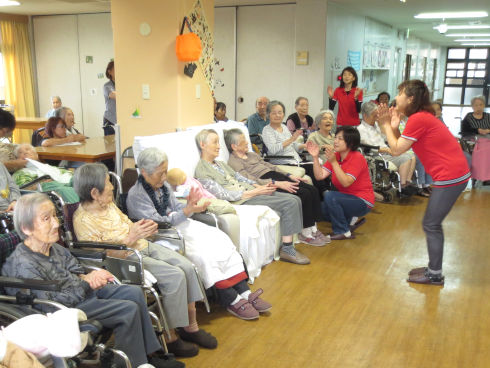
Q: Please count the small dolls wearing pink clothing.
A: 1